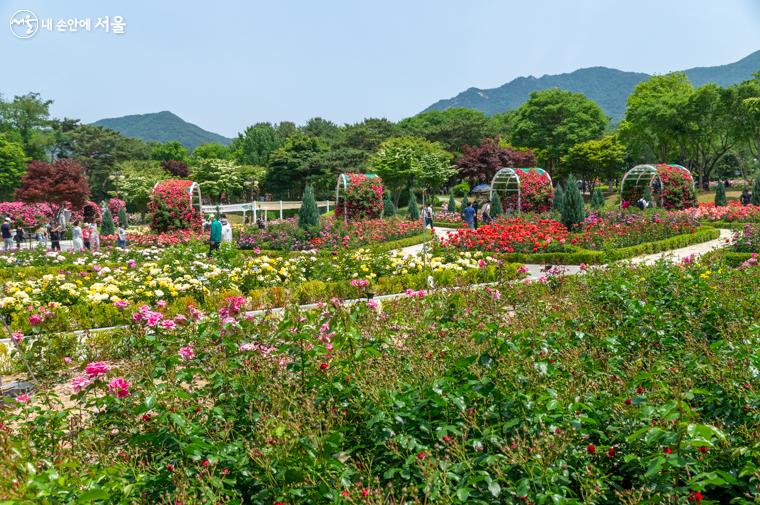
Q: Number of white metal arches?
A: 4